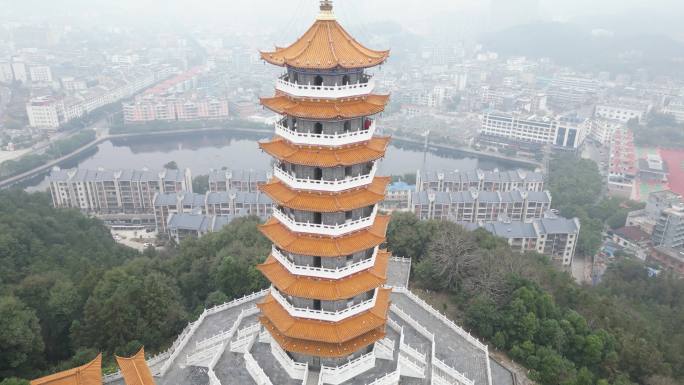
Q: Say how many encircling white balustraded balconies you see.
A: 6